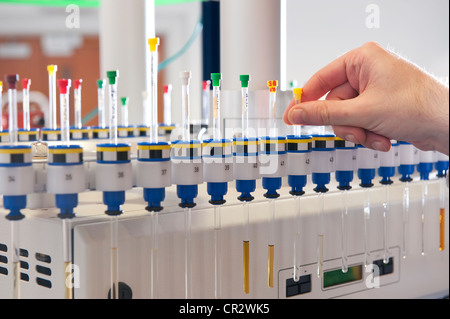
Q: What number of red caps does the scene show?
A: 5